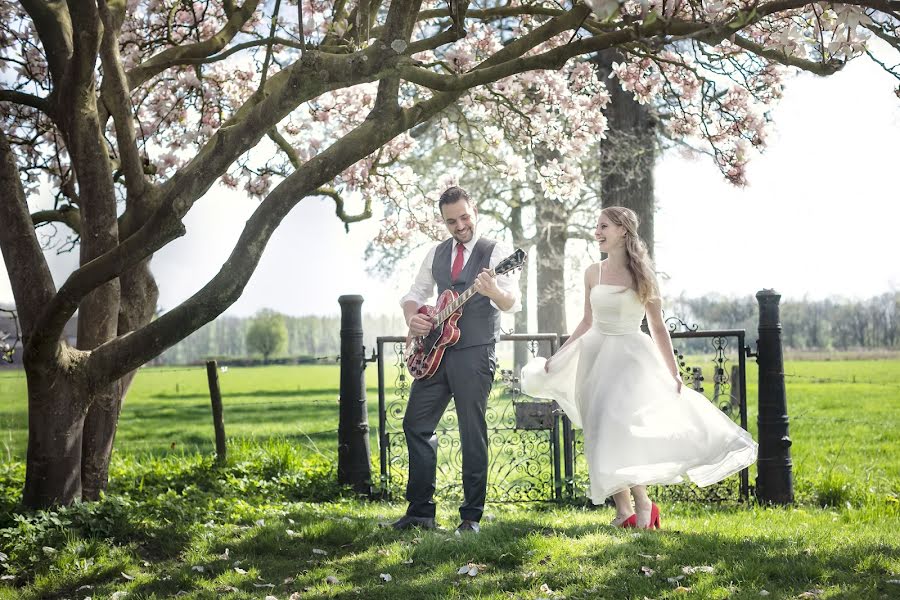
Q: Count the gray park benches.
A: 0